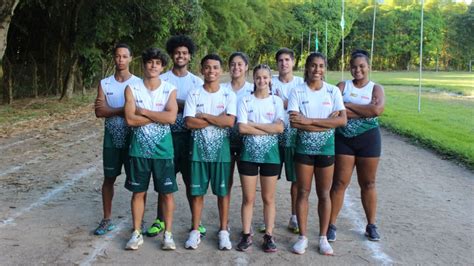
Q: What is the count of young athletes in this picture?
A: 9